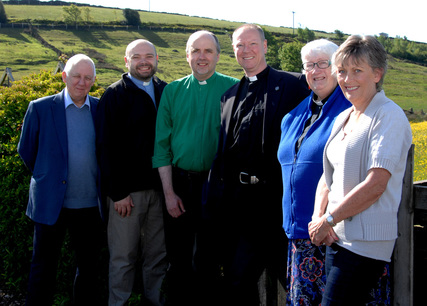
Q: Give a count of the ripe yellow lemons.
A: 0